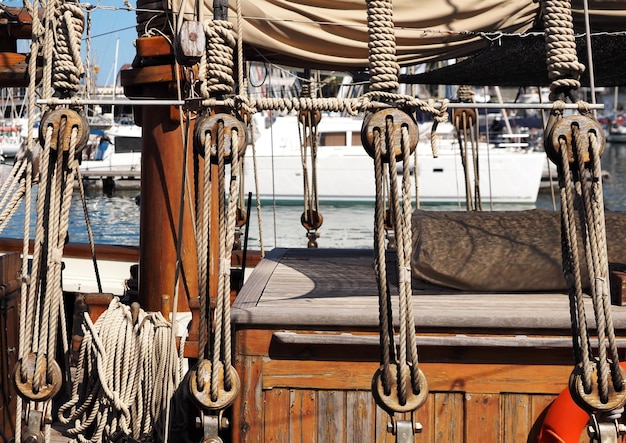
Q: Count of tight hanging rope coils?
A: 4